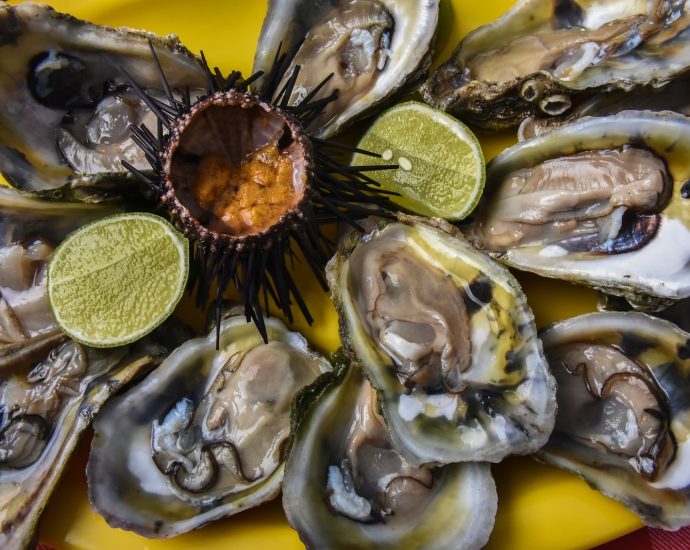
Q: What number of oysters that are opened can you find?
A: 10